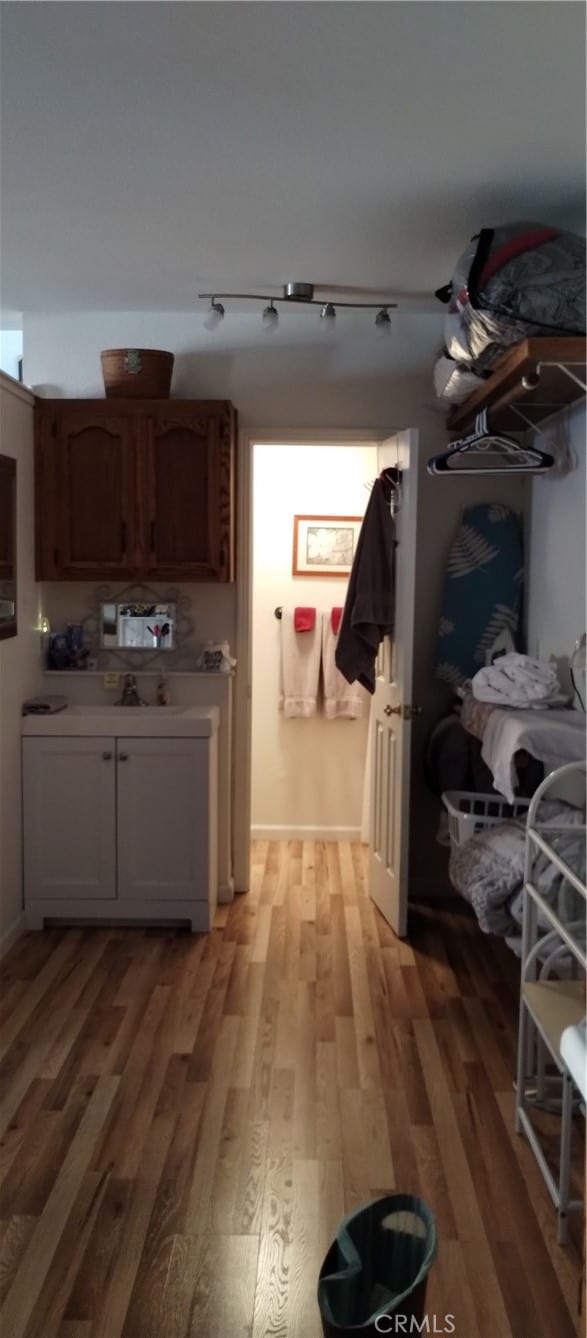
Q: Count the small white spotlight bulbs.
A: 4